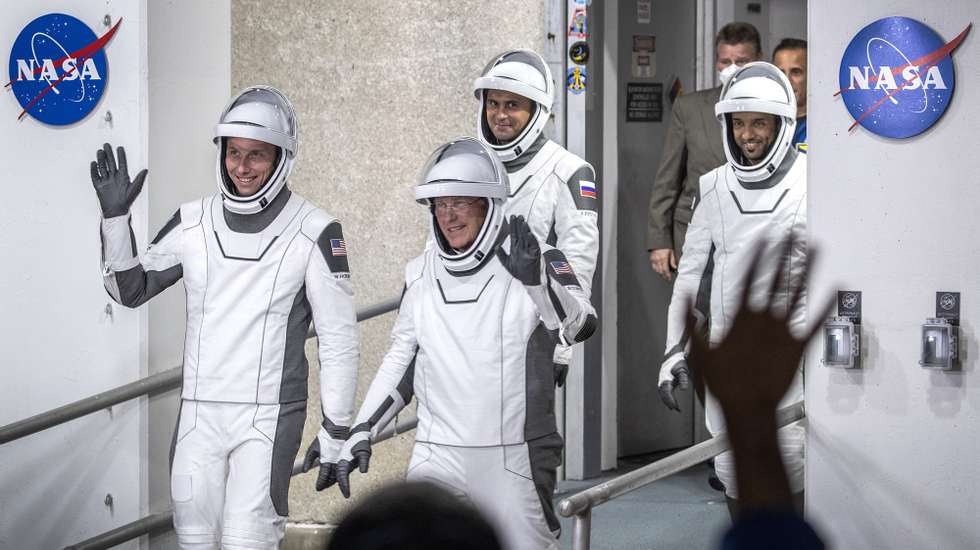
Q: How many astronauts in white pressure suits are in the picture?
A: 4